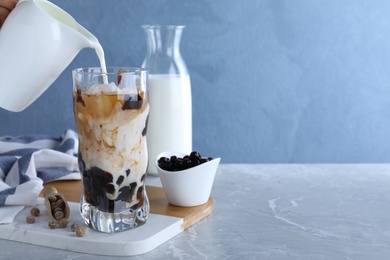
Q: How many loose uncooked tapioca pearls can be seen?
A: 6